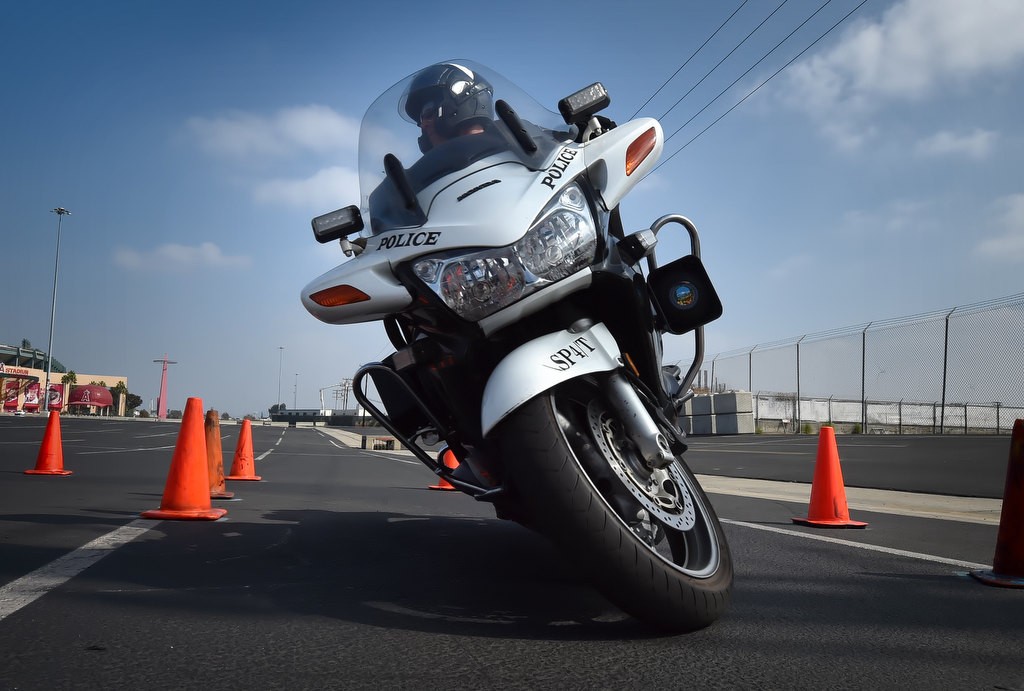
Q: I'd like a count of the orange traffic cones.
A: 7